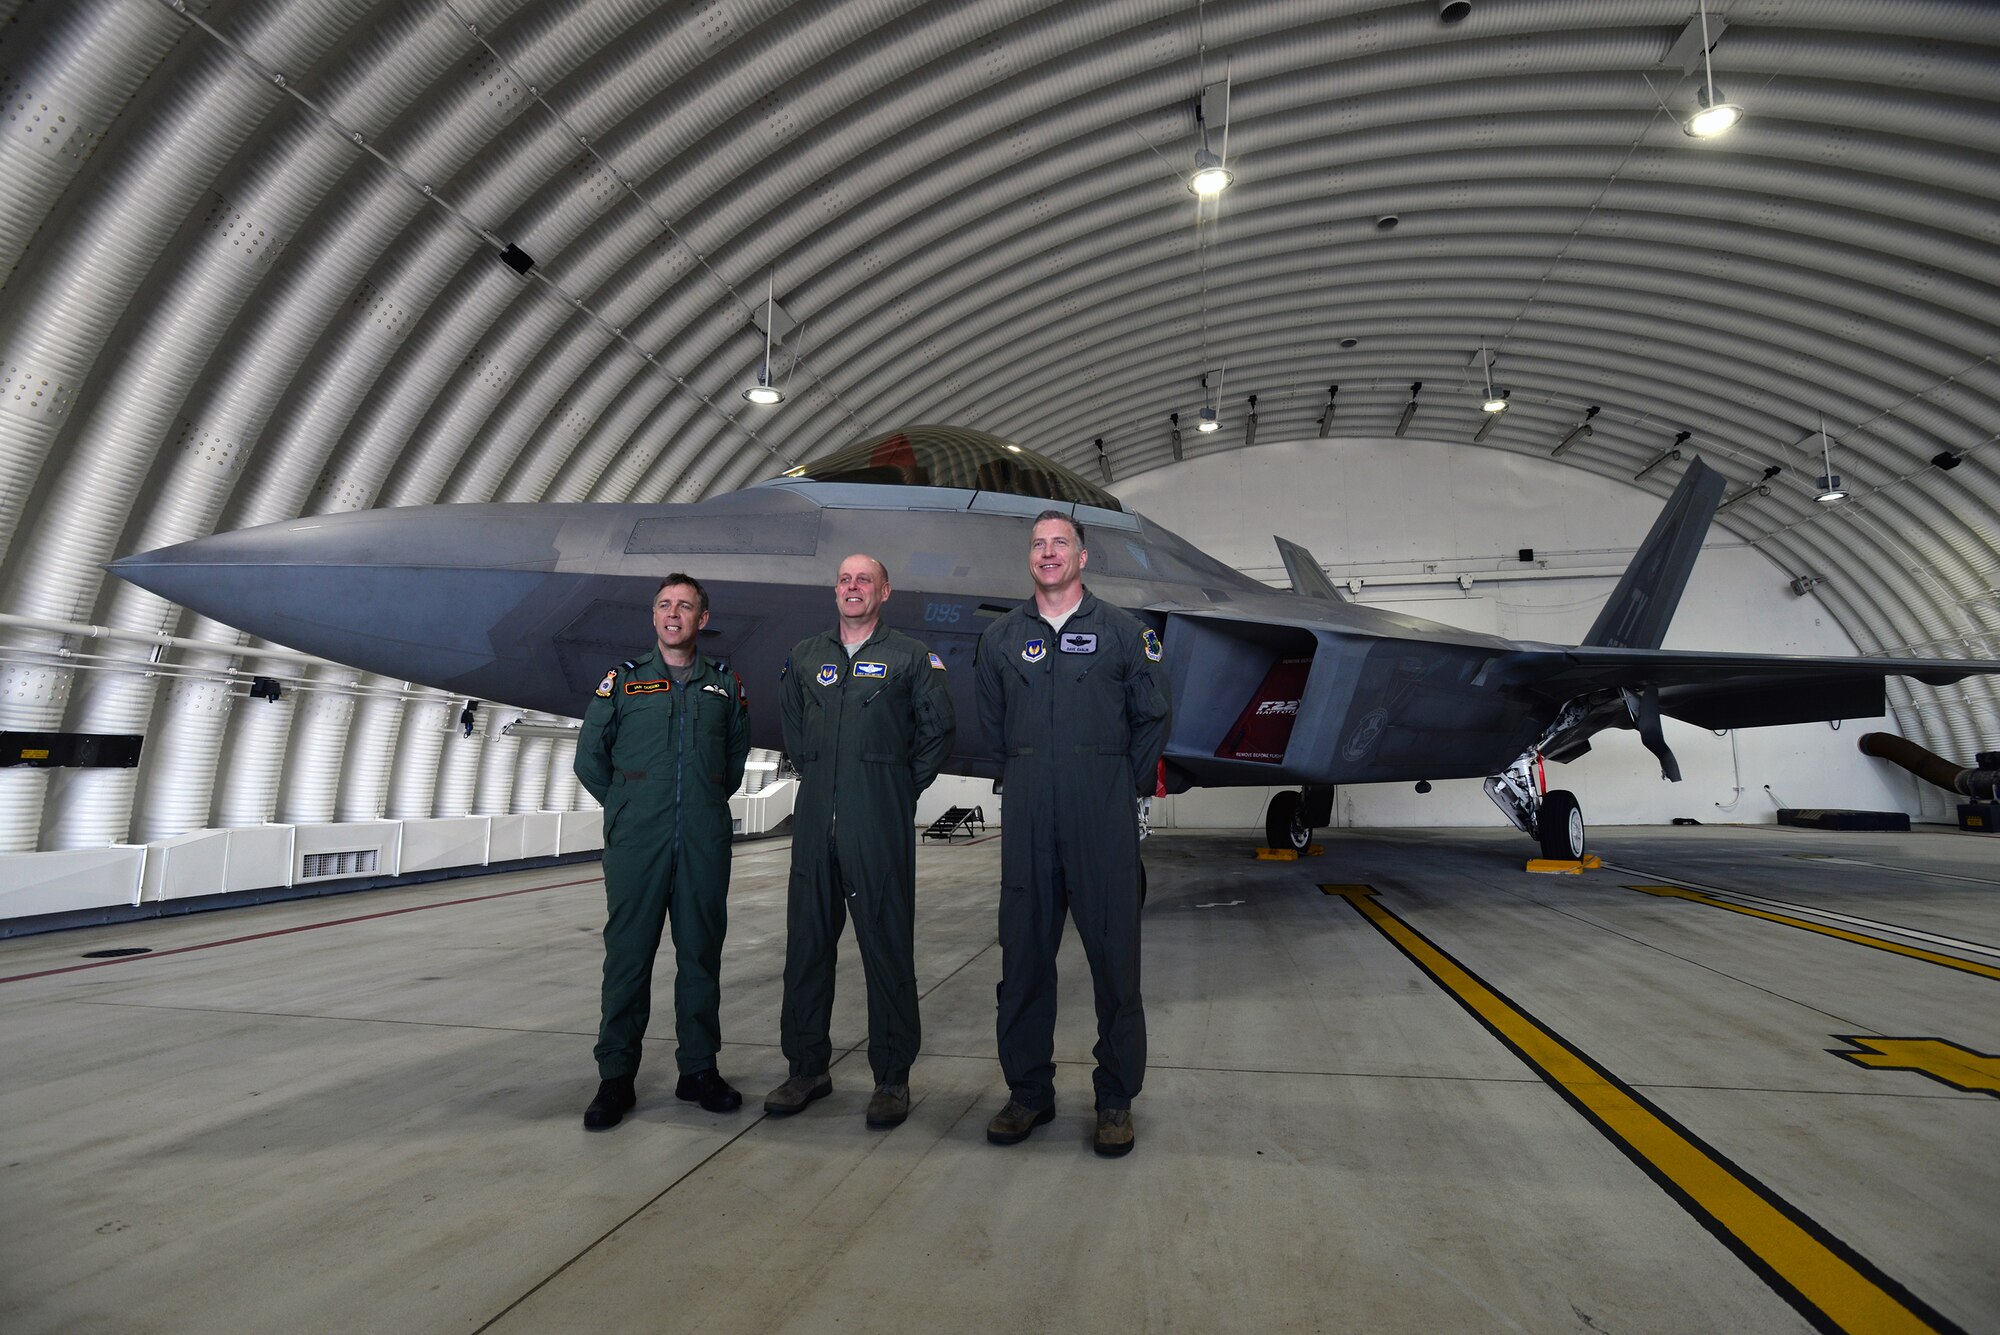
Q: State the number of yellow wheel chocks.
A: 4